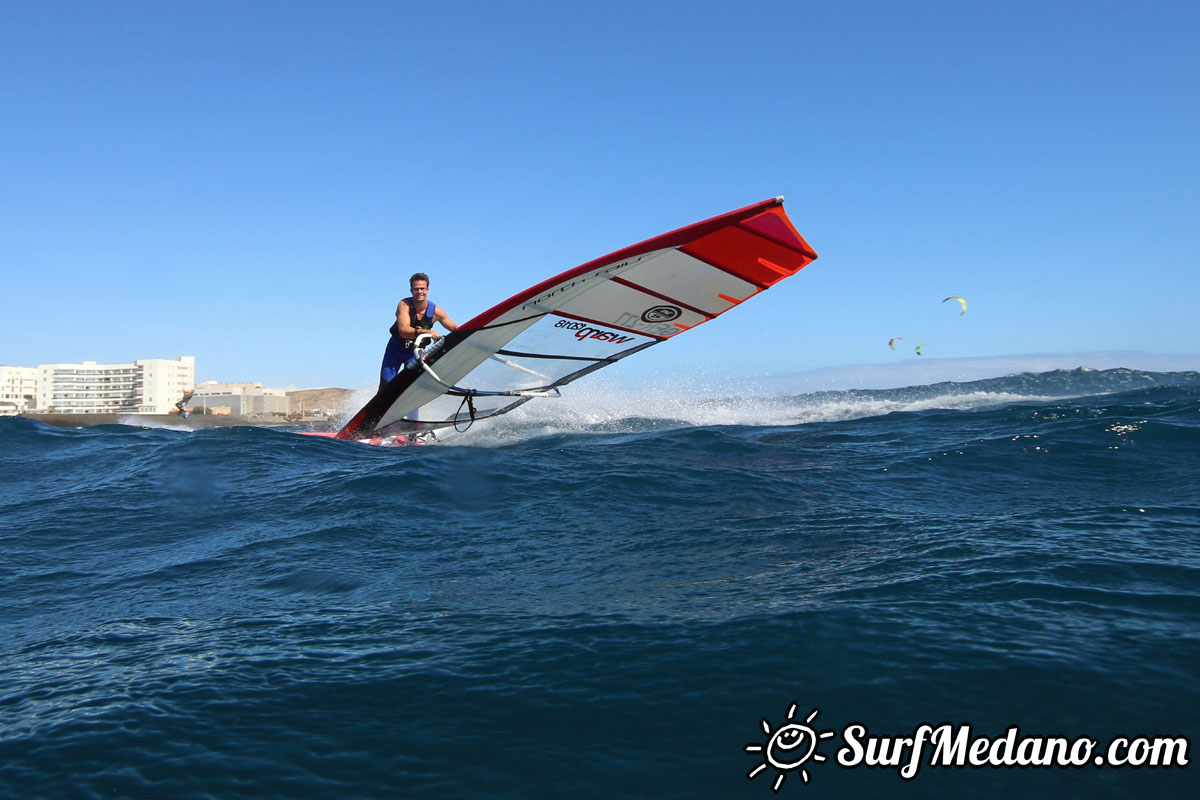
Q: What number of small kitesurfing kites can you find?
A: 3